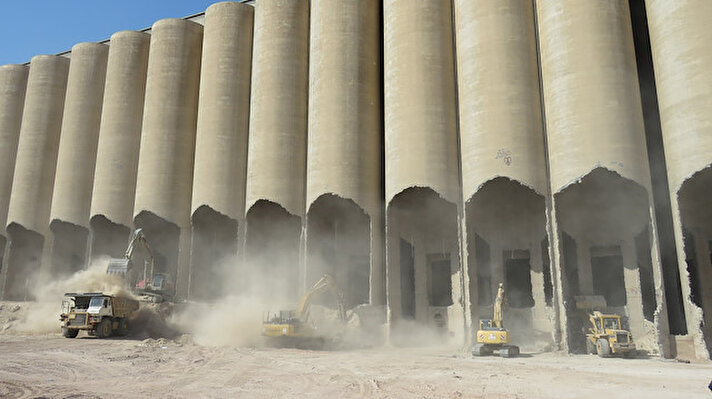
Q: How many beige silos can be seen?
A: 12